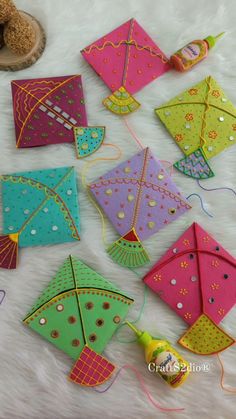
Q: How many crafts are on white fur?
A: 7